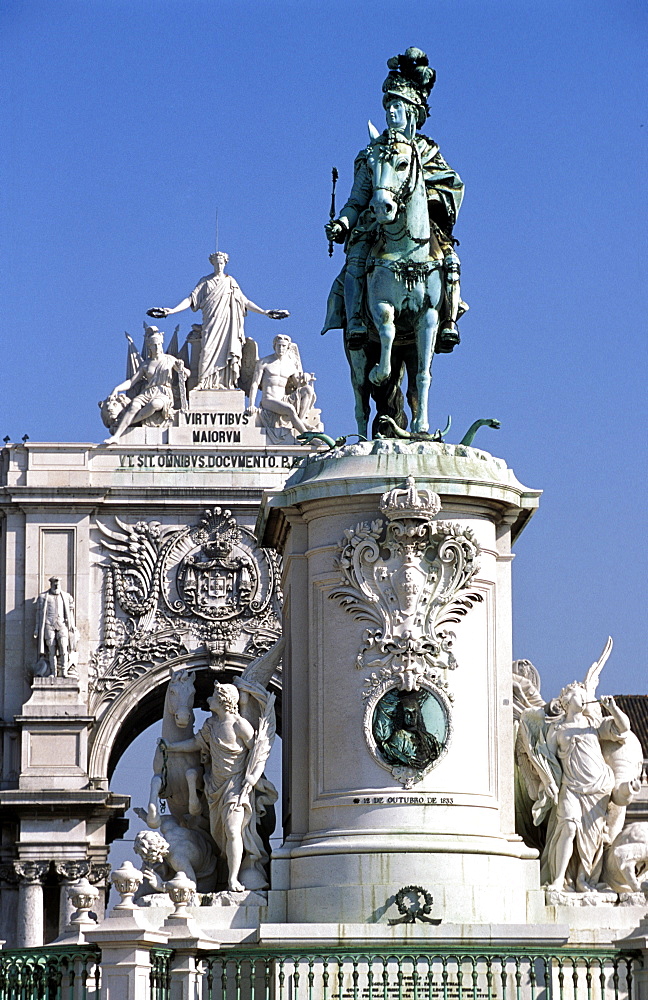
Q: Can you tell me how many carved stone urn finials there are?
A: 3